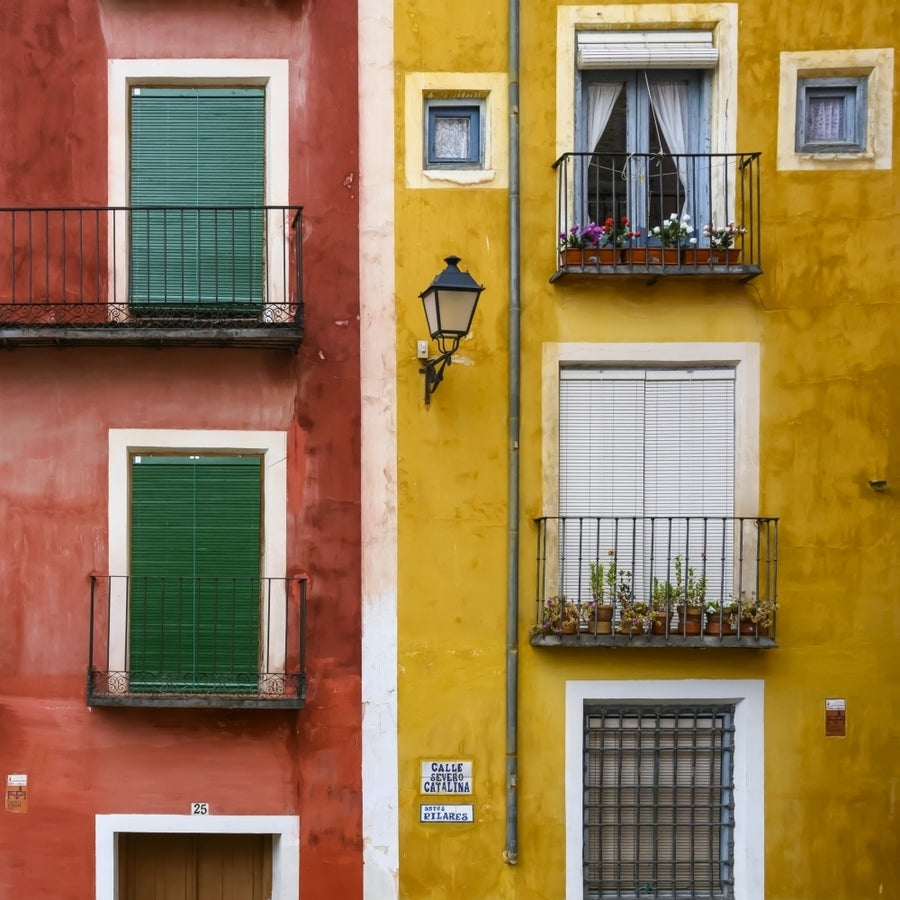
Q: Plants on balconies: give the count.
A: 11